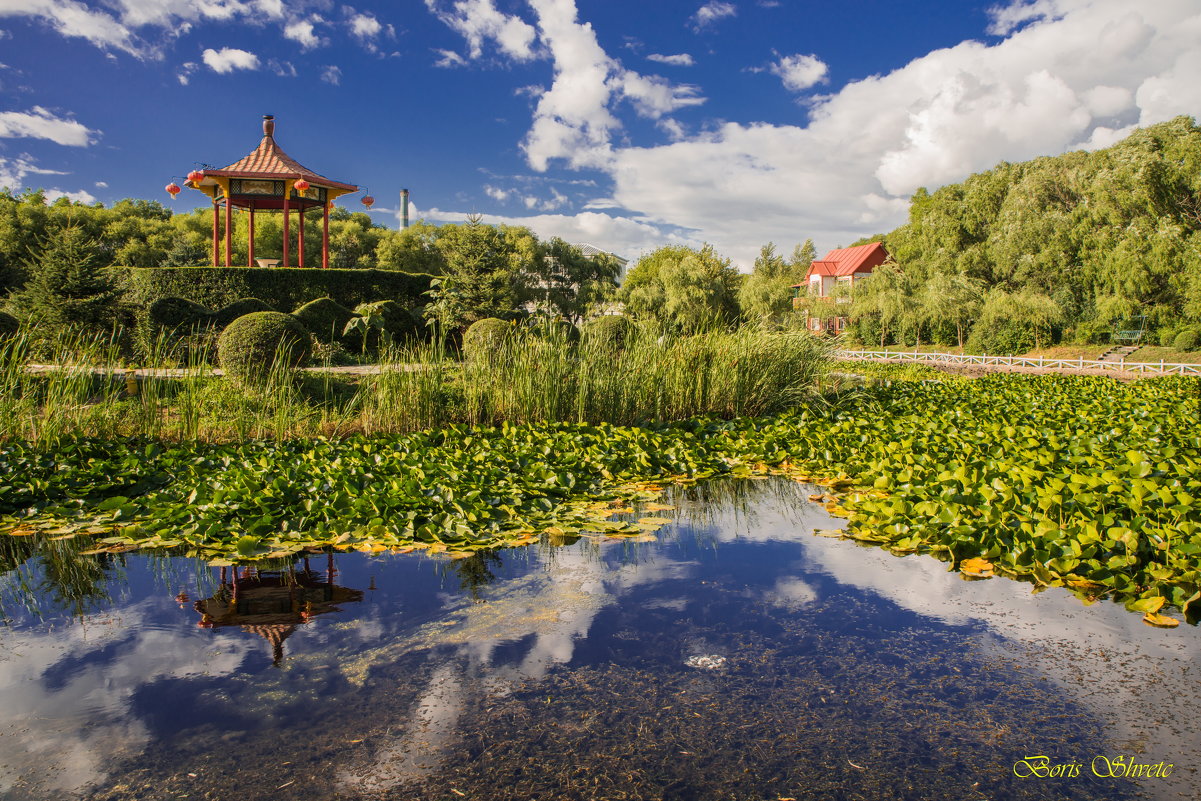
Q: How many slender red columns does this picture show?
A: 6